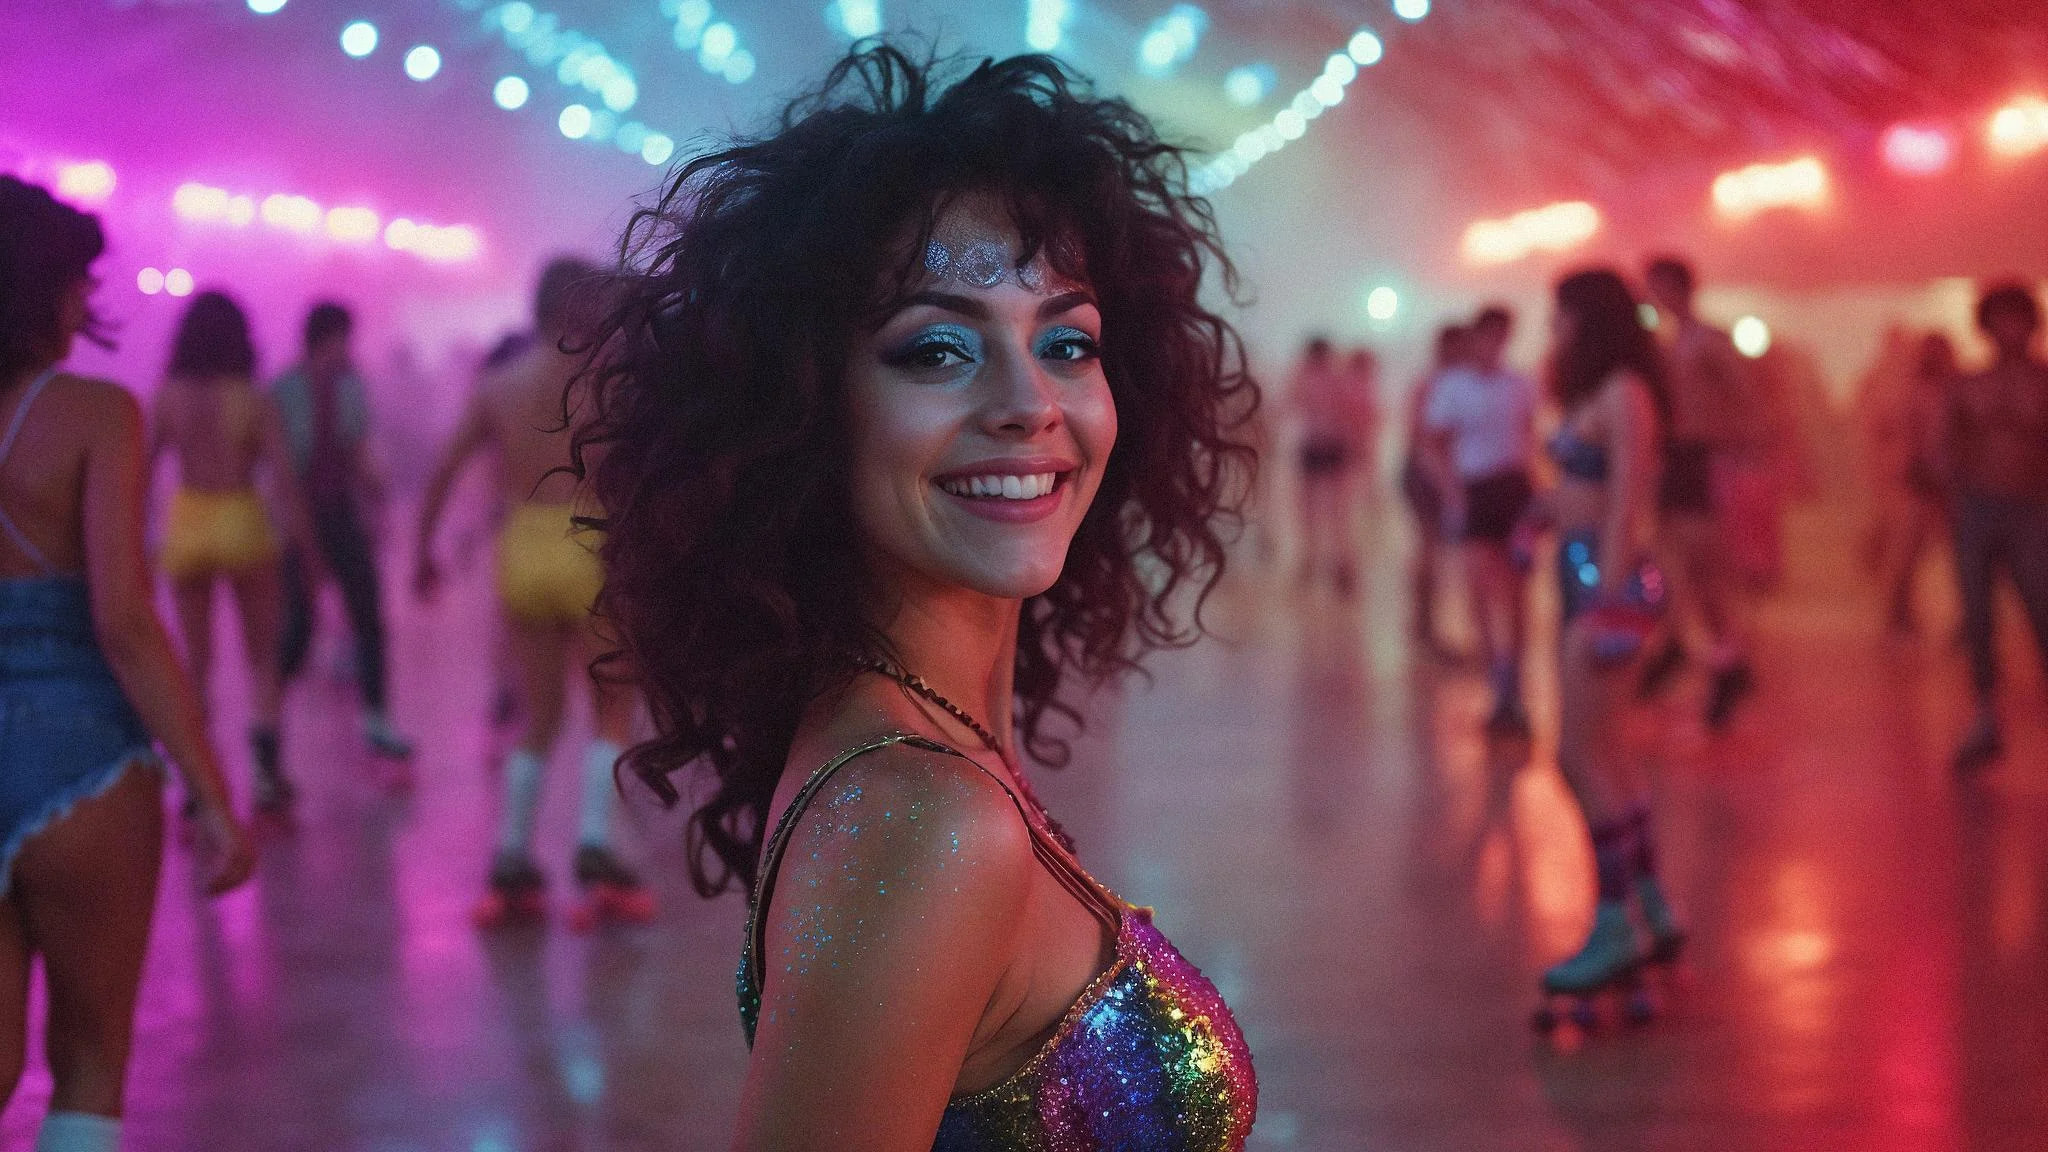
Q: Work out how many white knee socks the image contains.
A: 3